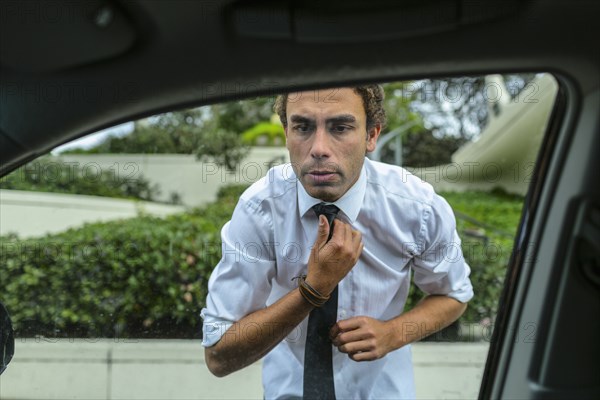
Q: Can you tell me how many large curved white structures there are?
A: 1